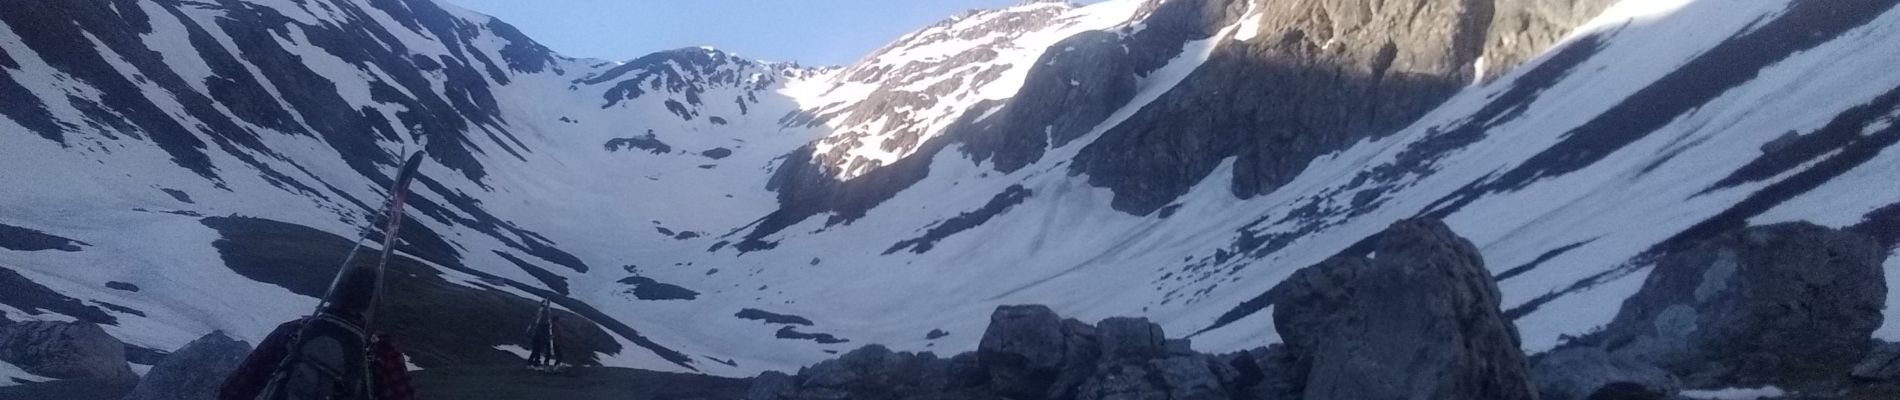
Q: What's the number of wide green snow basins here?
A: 0